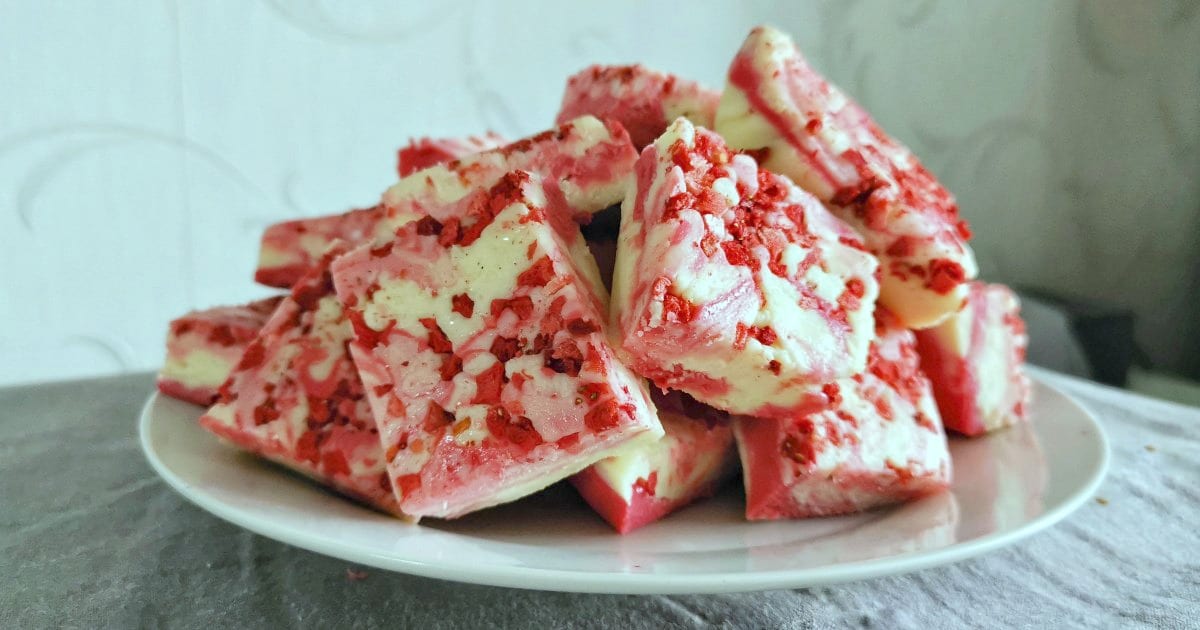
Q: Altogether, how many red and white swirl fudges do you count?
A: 12